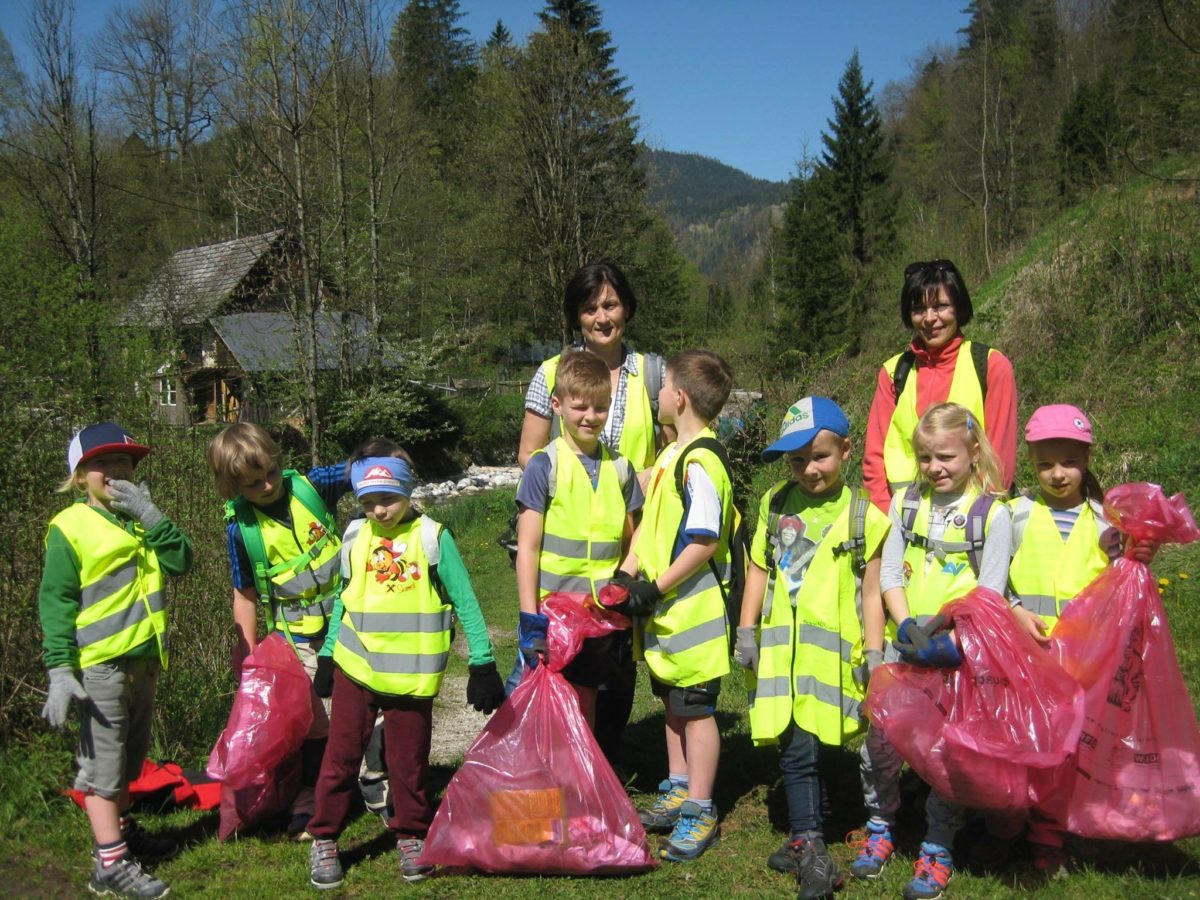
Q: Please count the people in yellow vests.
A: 10